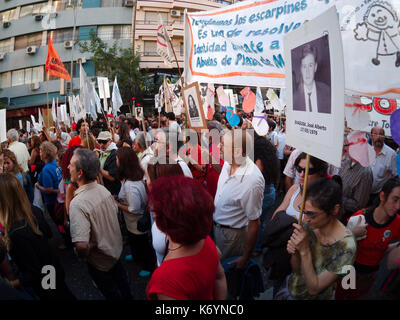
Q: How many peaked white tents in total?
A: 0